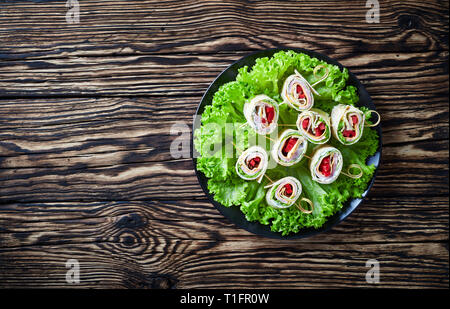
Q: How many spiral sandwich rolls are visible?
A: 8